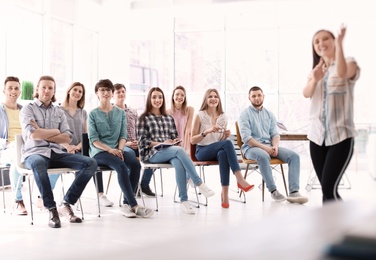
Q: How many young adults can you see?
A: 10